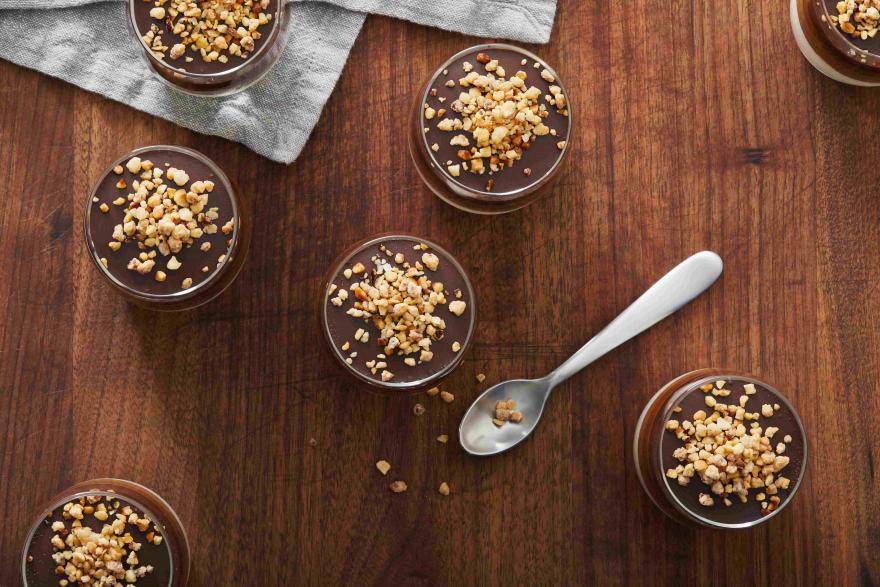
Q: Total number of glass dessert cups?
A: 7